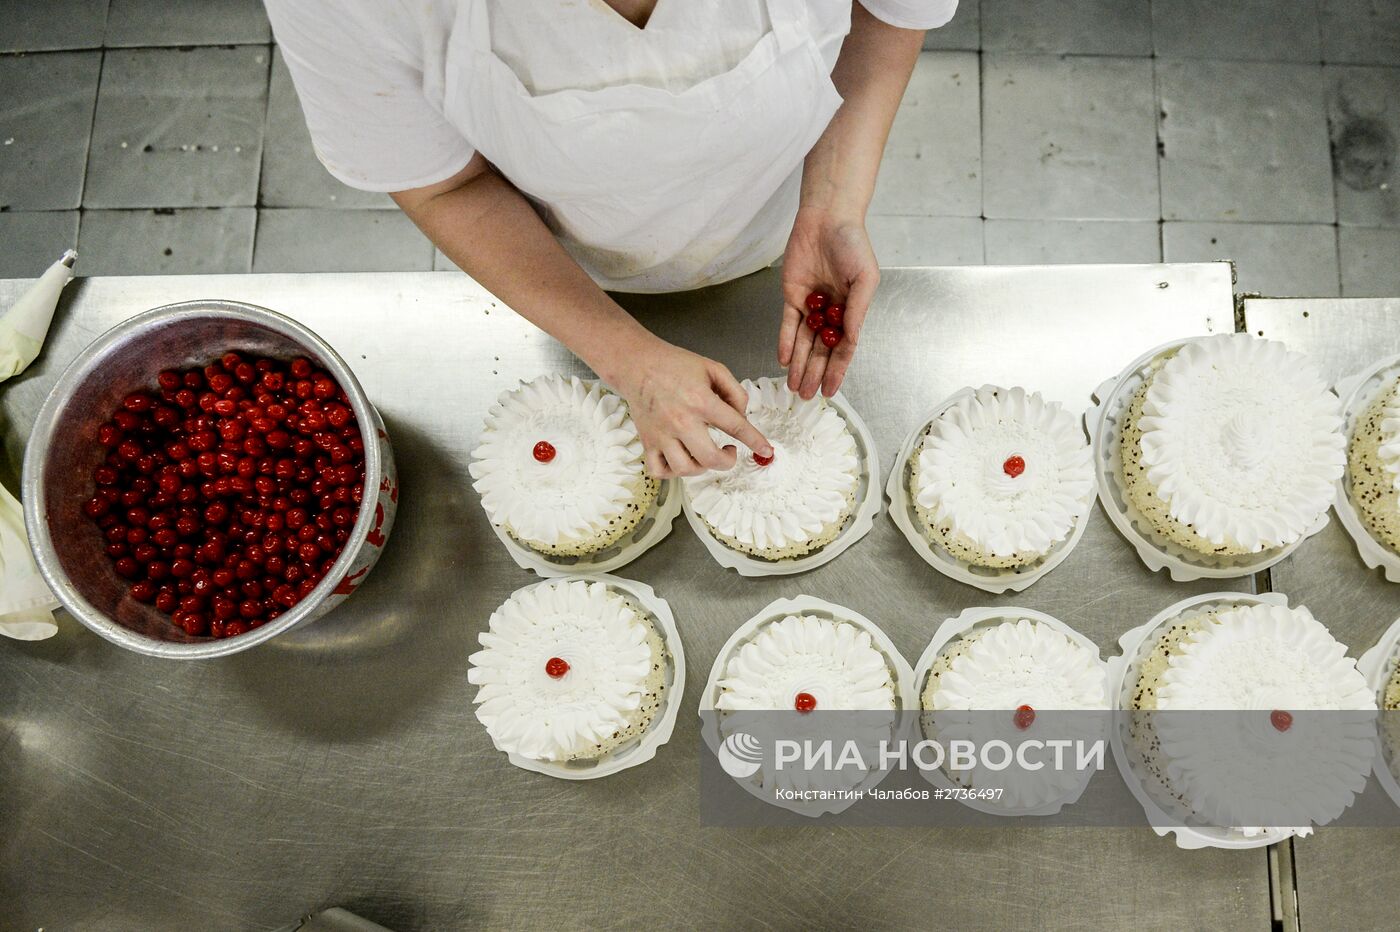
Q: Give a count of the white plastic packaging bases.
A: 10